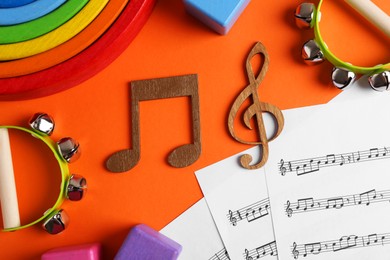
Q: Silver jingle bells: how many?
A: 8